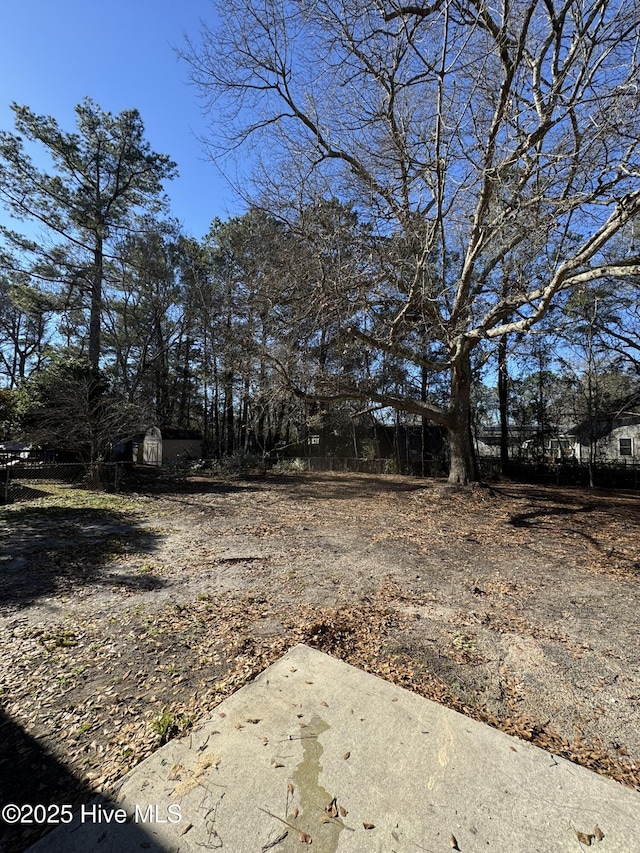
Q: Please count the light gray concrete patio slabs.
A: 1